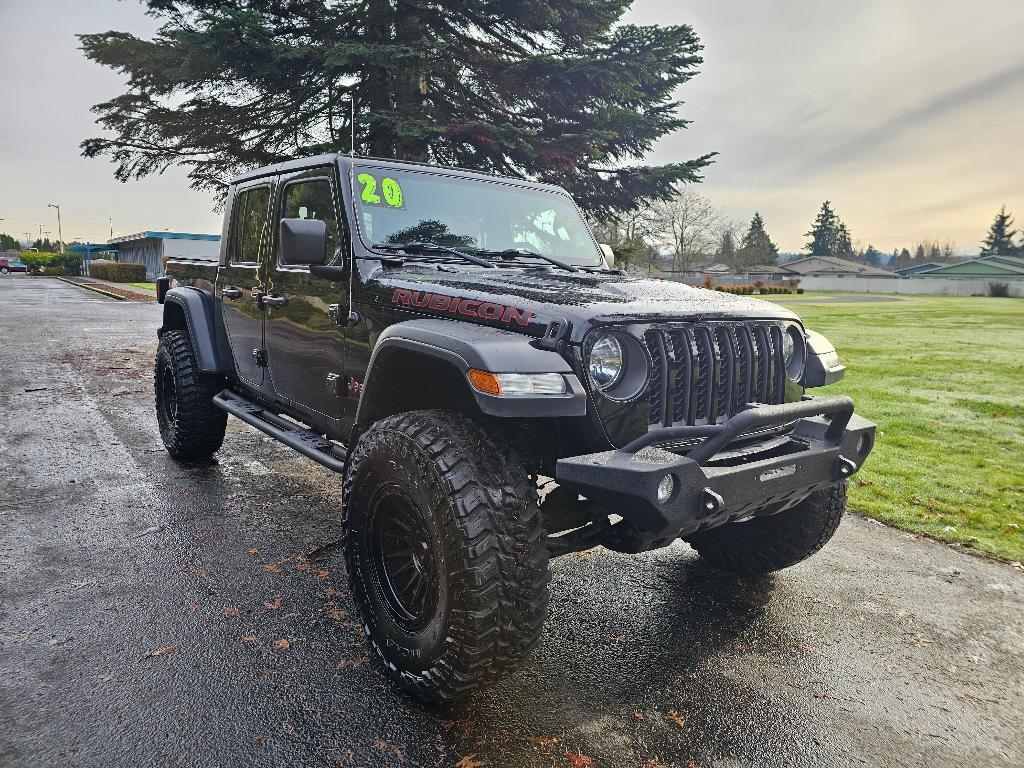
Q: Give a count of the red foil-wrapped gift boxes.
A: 0